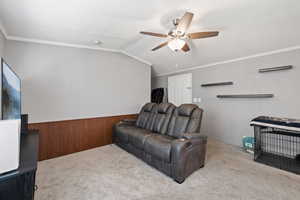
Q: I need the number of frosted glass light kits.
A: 1